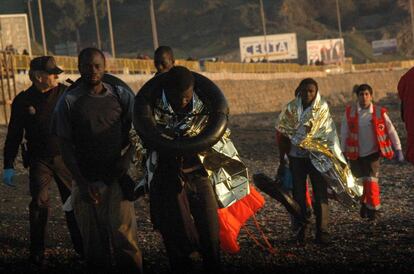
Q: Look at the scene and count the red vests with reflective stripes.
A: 1